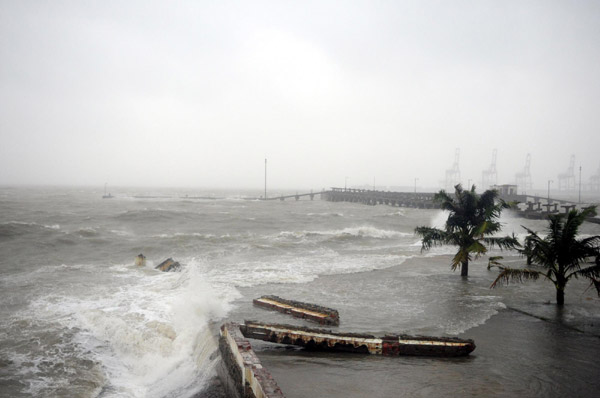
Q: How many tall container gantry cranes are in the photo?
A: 5